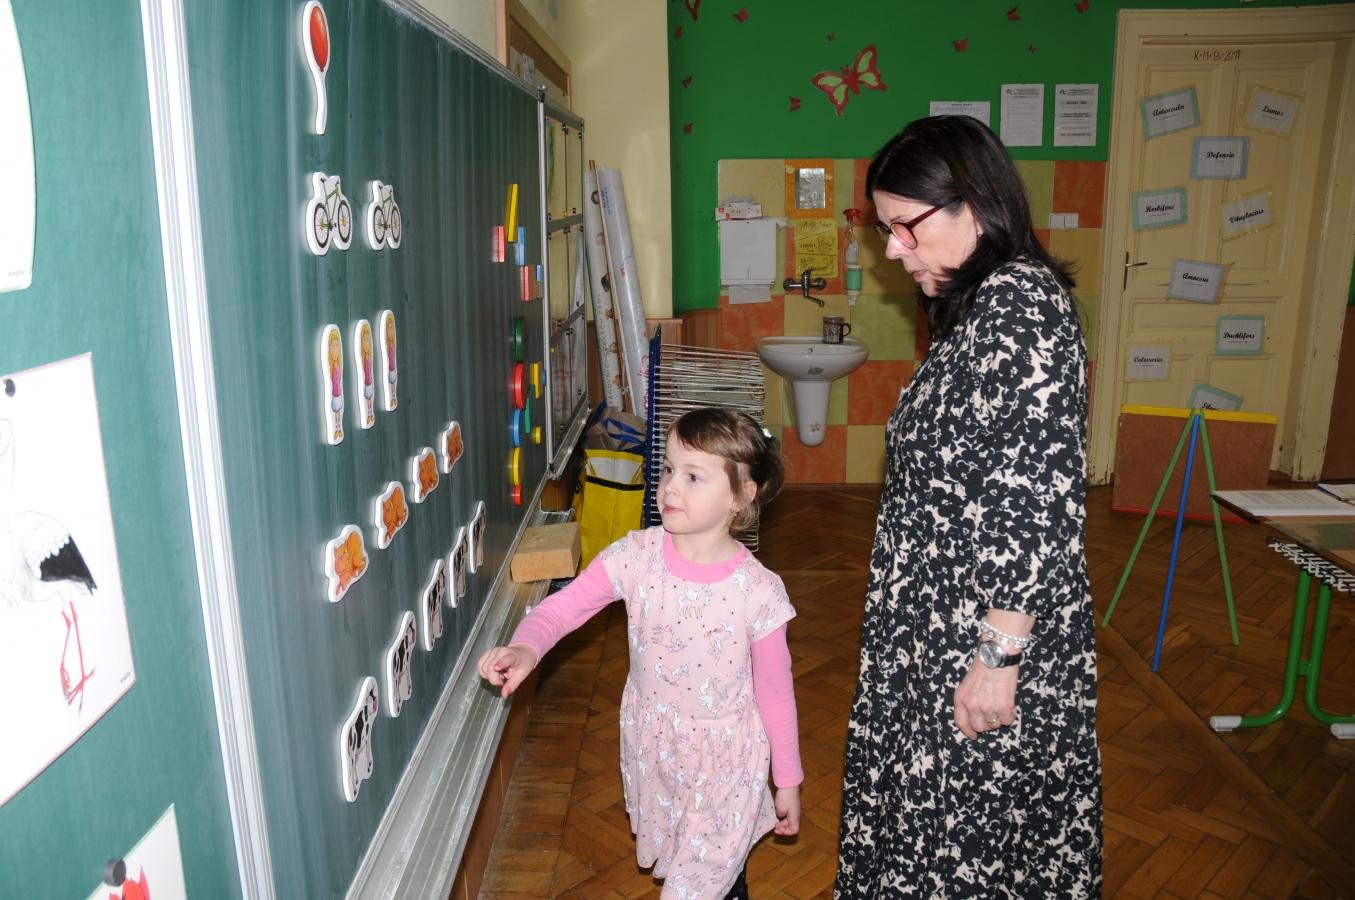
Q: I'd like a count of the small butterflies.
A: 10